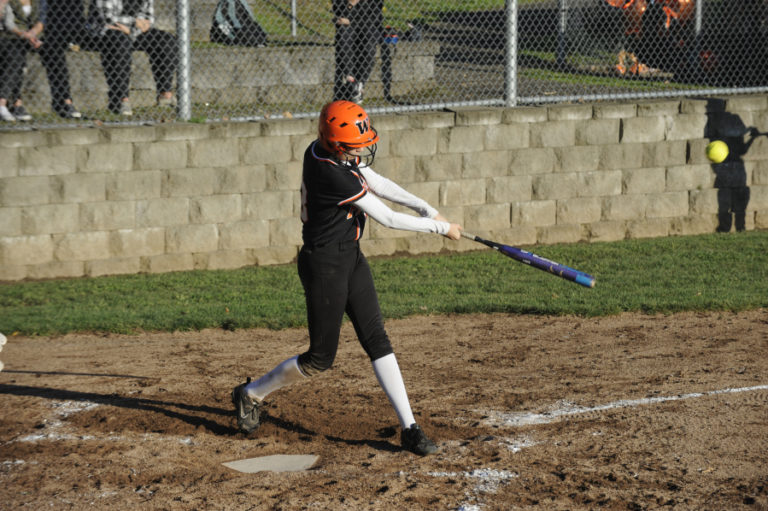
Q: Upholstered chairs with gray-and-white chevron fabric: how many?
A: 0